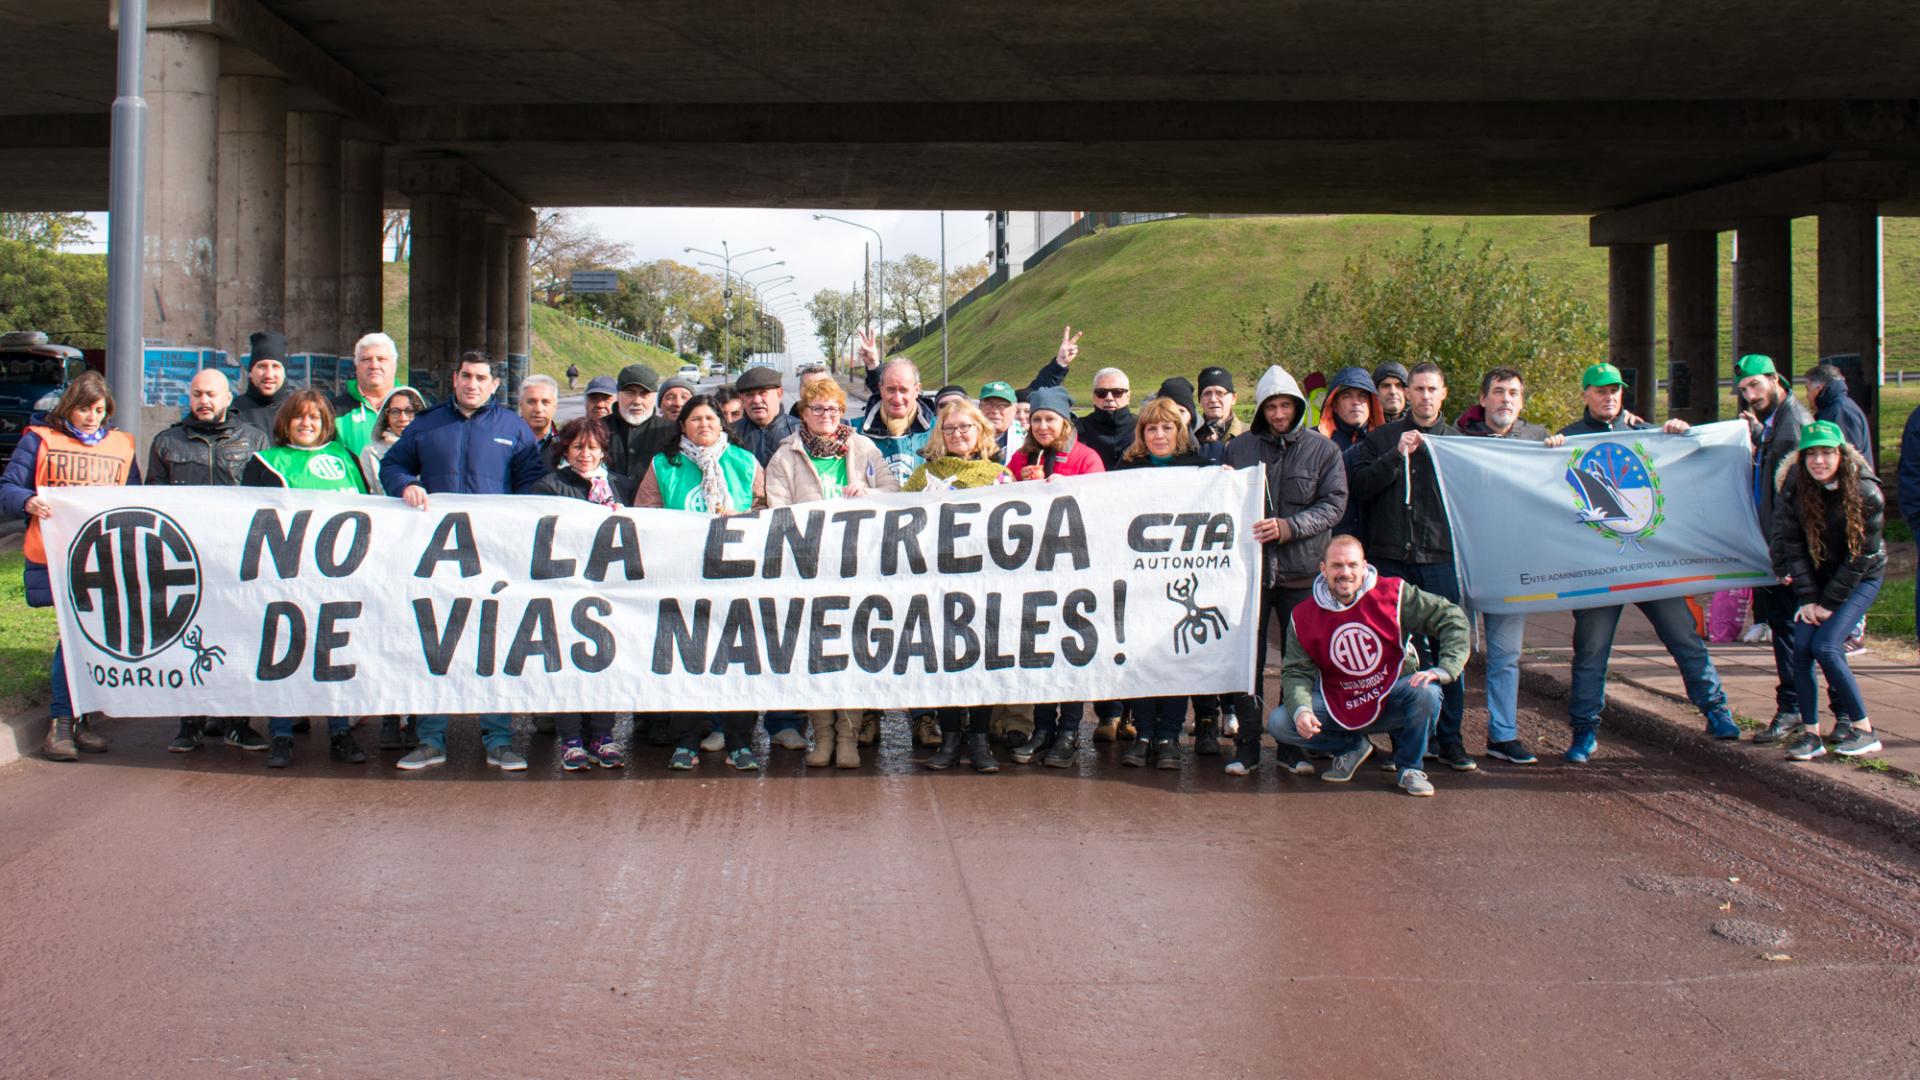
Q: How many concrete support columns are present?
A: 12